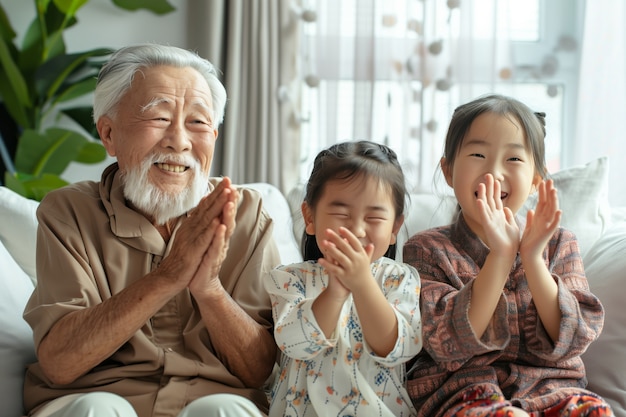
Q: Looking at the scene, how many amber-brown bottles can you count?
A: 0